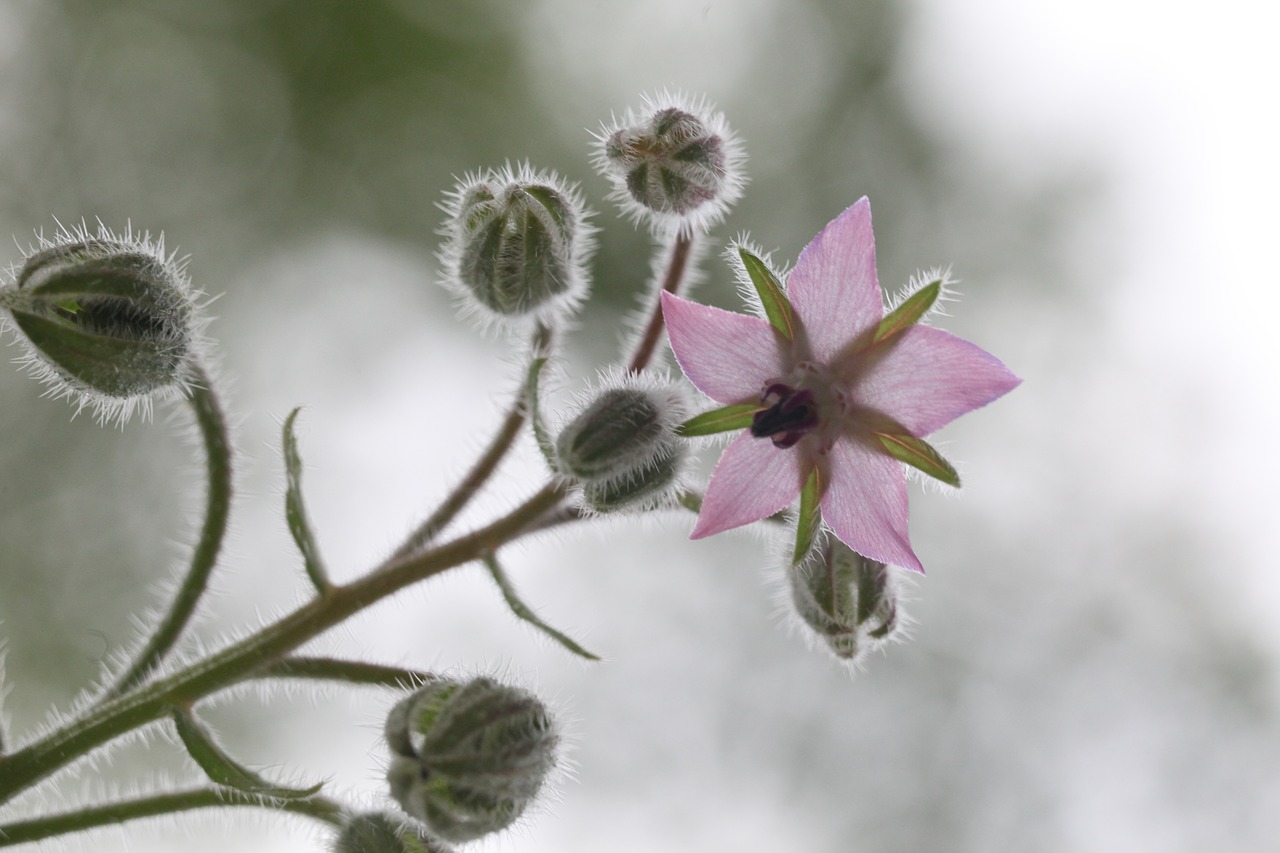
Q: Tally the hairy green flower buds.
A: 8